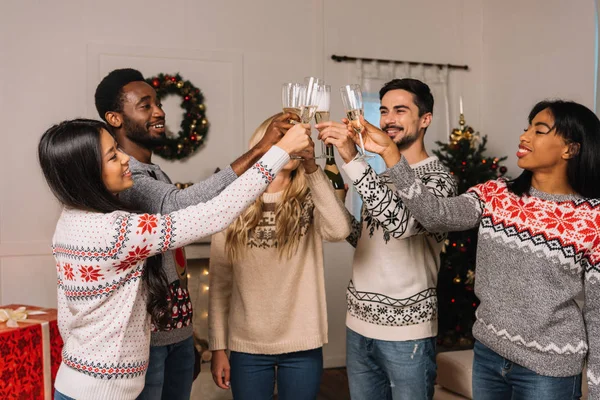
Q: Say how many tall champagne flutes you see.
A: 5